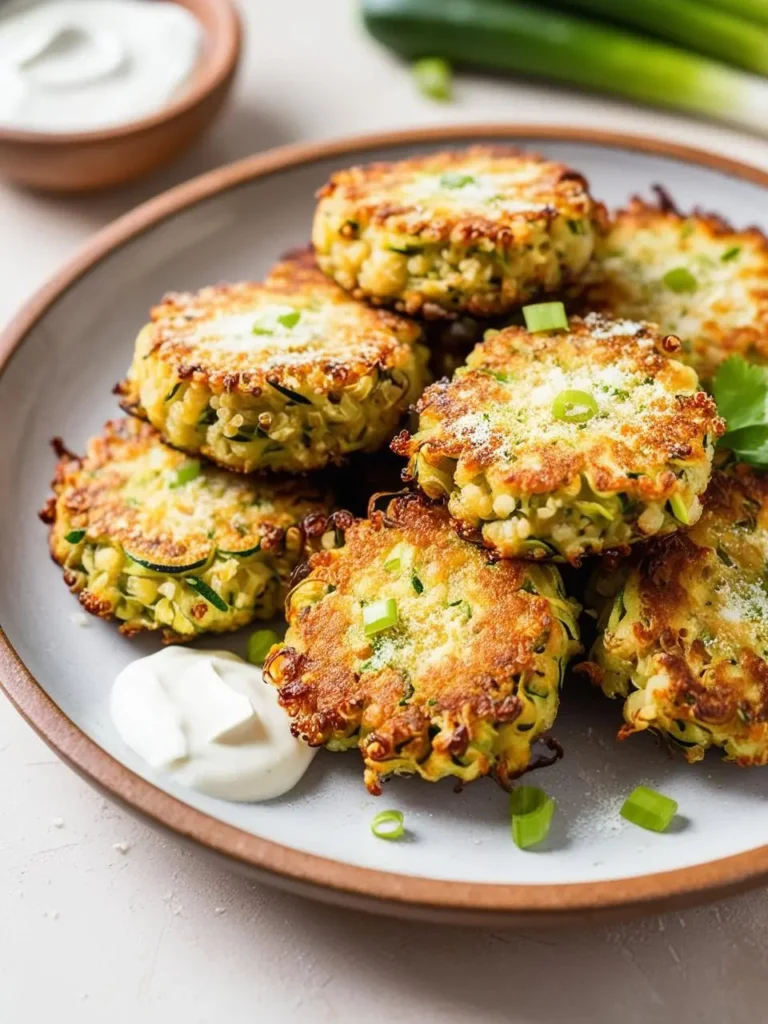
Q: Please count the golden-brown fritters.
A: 7